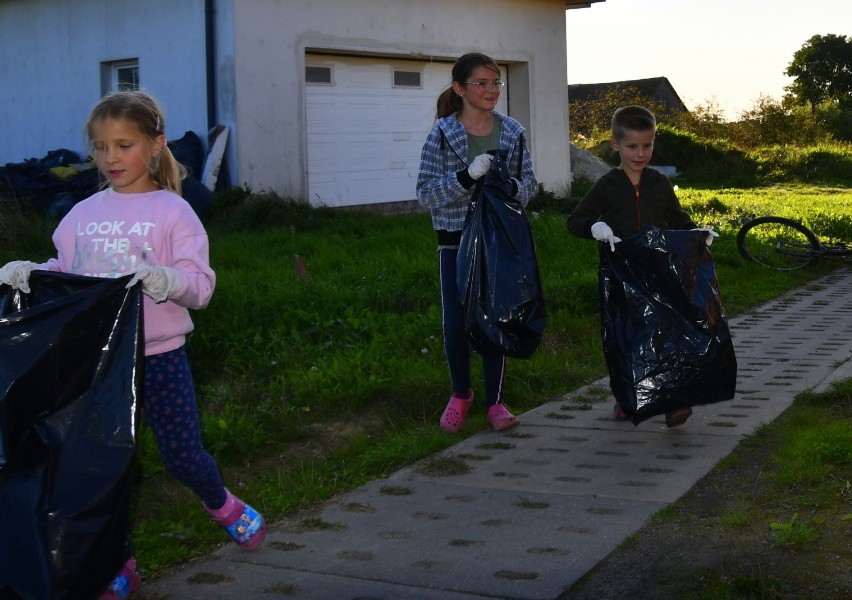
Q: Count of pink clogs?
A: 4